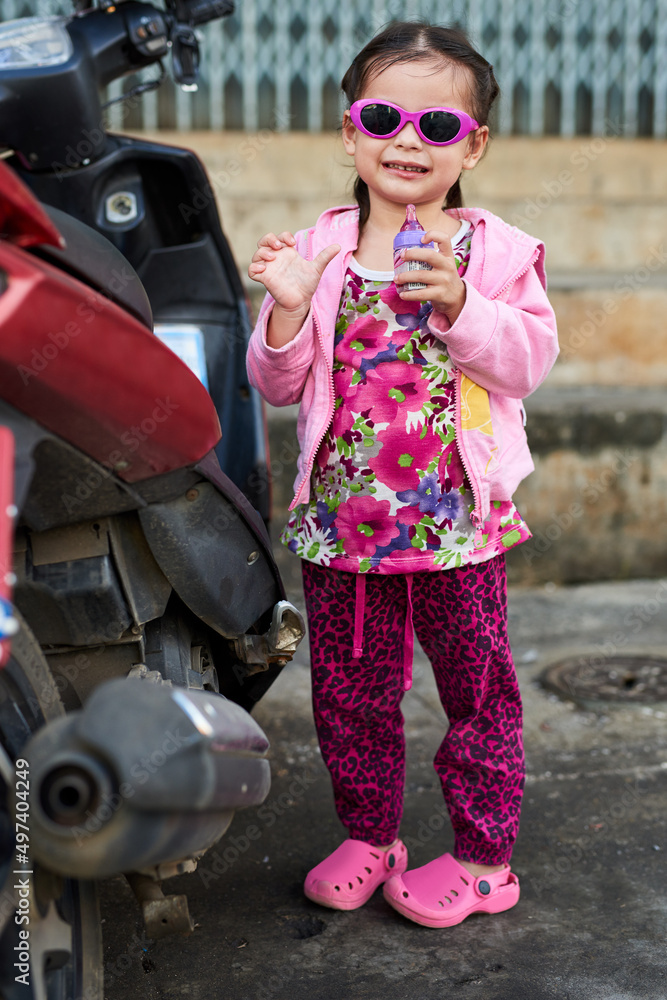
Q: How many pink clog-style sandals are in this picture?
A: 2